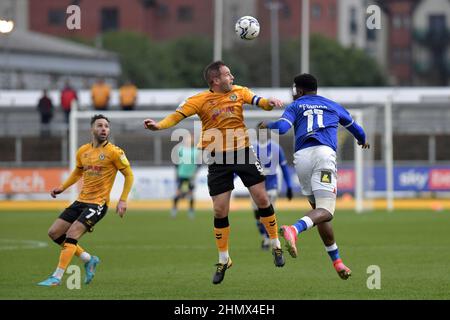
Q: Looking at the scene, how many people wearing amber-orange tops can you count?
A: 4